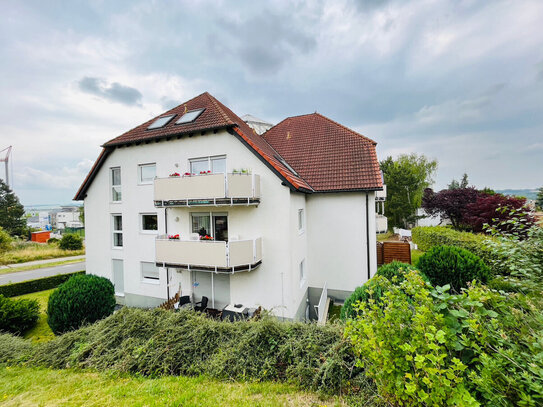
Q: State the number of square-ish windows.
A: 3